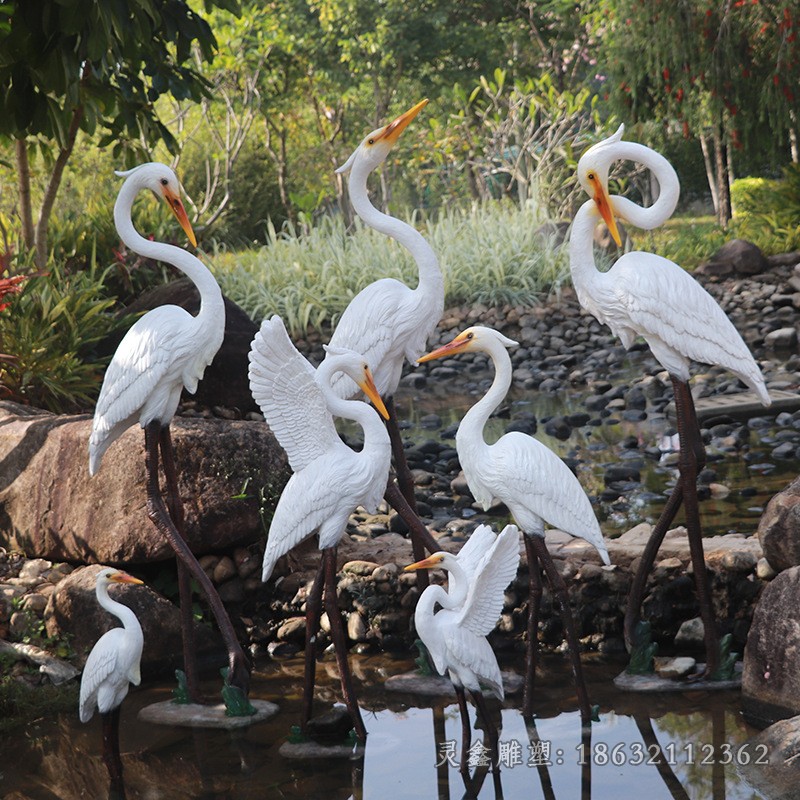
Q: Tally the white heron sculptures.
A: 7